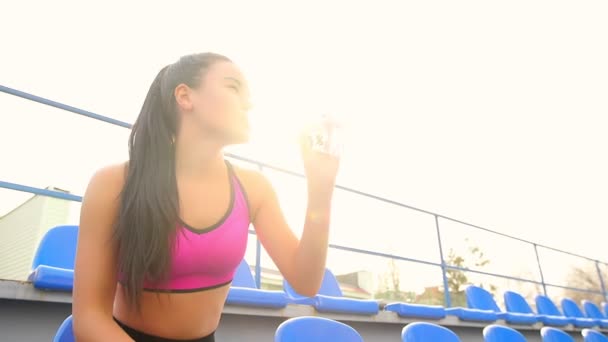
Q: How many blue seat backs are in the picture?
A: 15